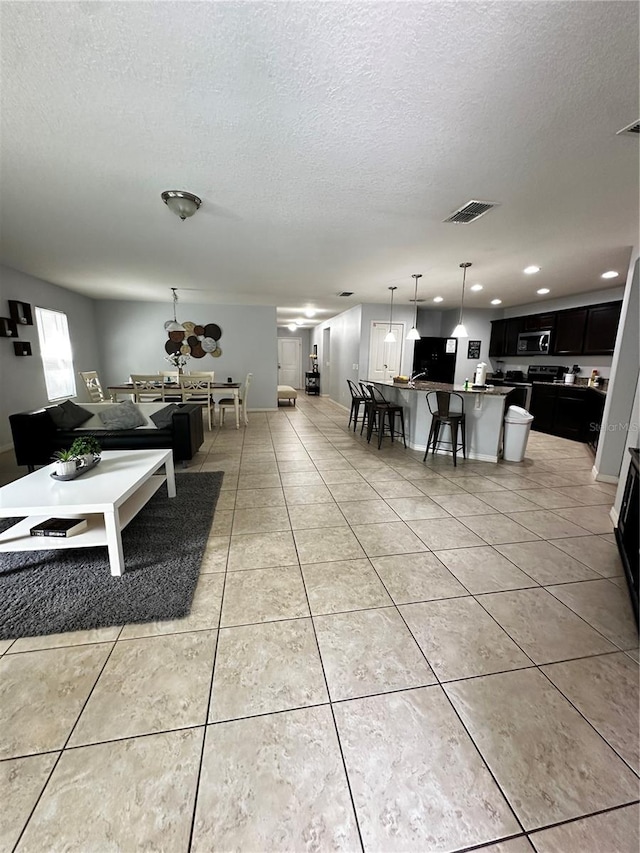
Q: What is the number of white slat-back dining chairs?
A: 6